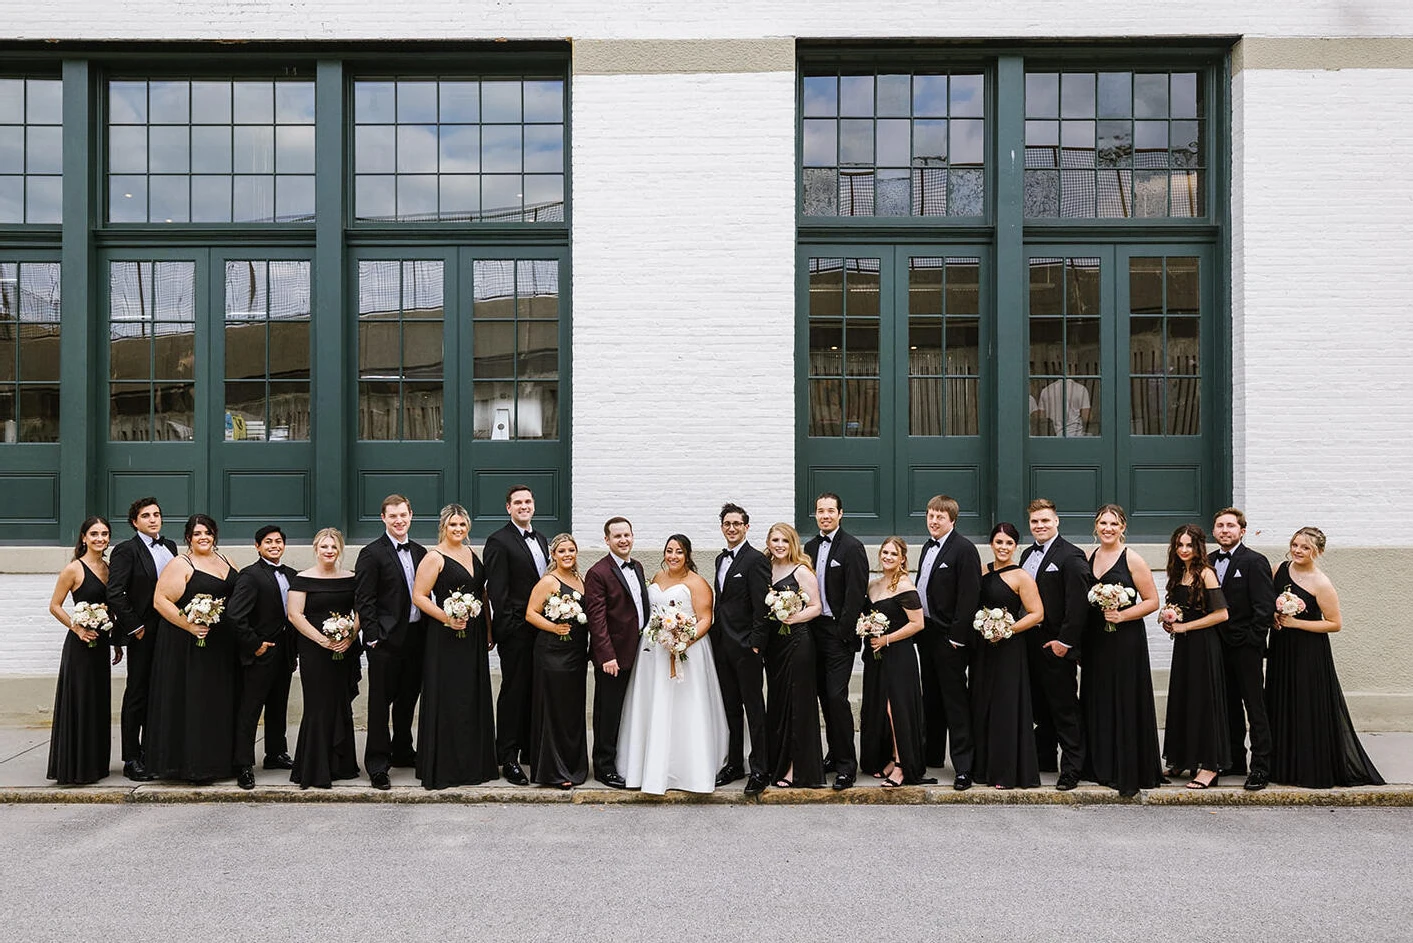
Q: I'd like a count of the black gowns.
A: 11